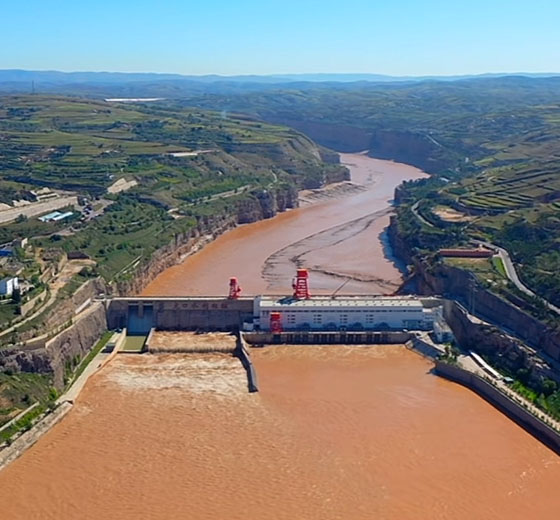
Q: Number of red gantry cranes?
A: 3